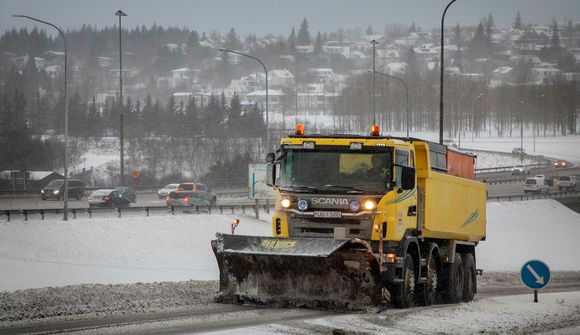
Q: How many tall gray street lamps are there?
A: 6